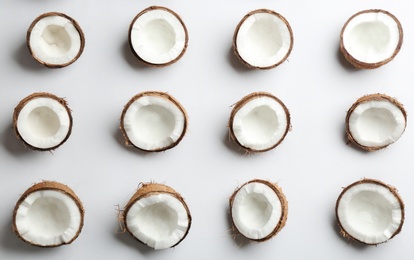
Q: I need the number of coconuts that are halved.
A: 12